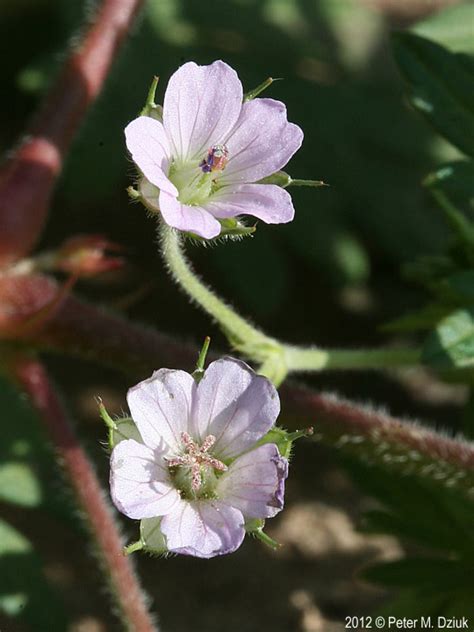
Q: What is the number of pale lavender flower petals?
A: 10